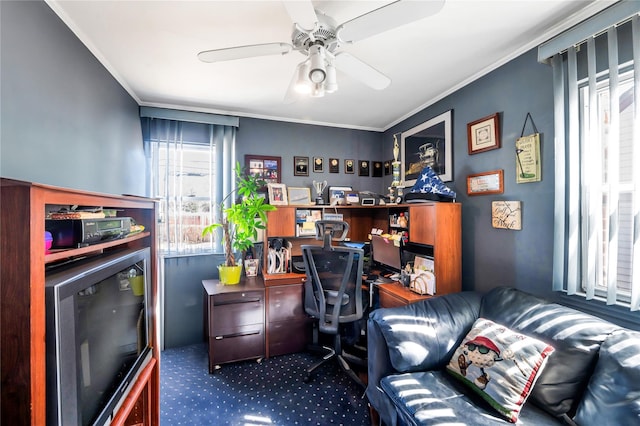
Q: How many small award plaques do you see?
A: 7